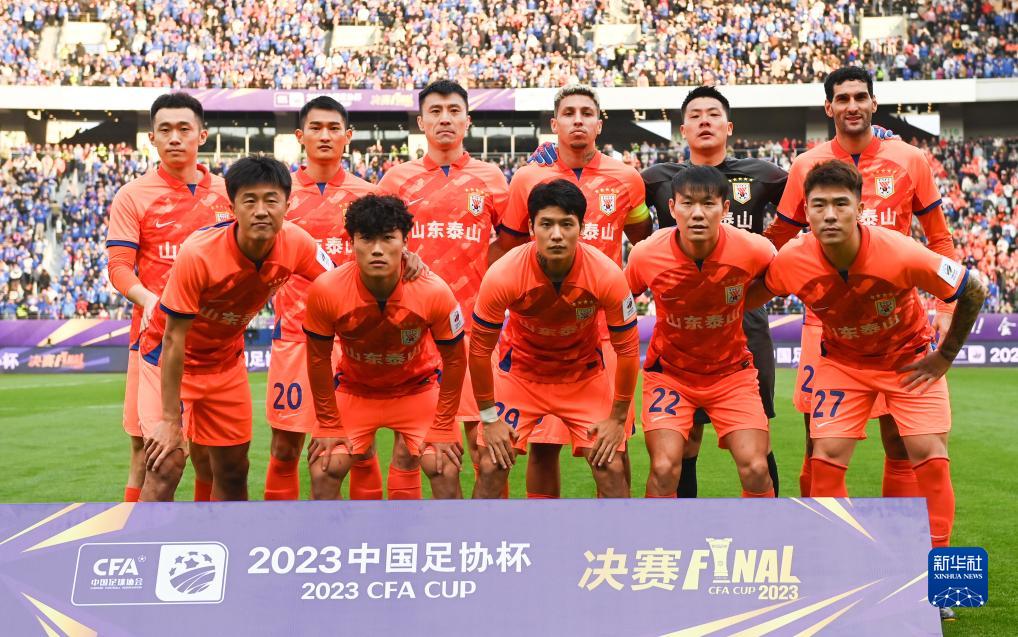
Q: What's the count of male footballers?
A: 11